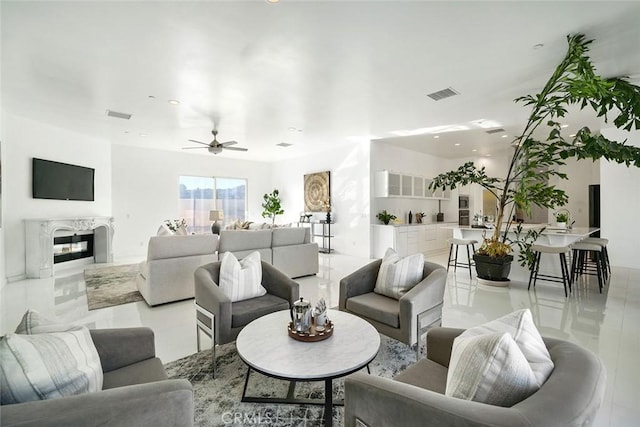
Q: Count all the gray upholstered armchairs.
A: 4